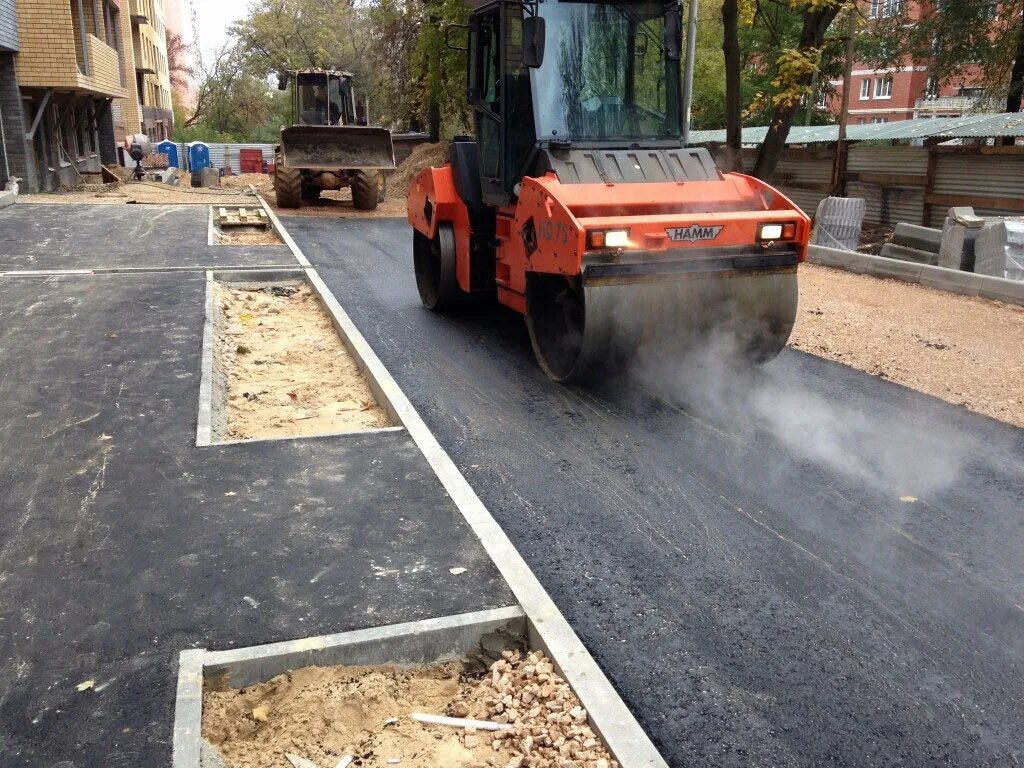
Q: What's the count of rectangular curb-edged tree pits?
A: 3